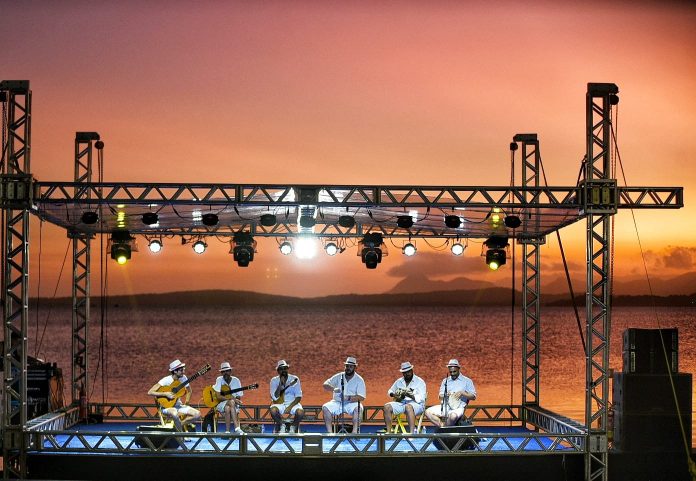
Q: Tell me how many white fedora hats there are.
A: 6